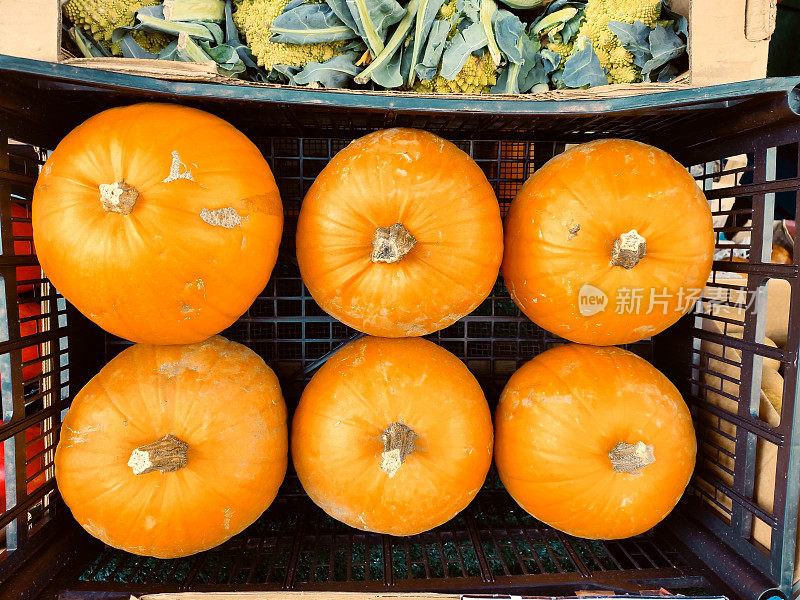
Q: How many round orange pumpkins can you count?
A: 6